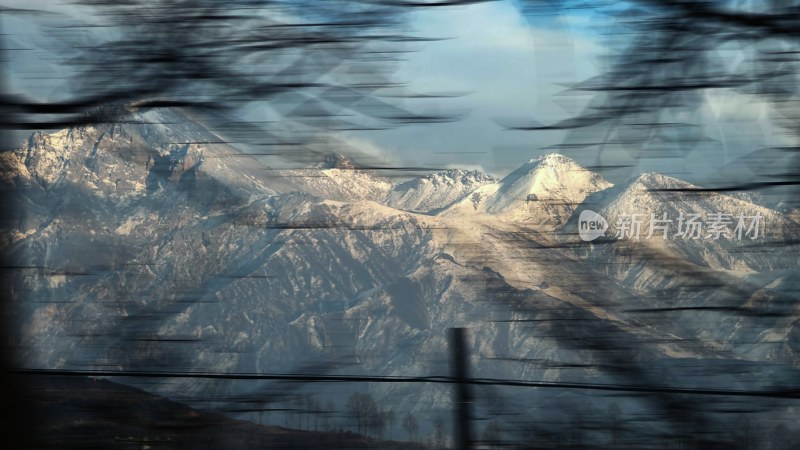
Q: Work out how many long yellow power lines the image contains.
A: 0